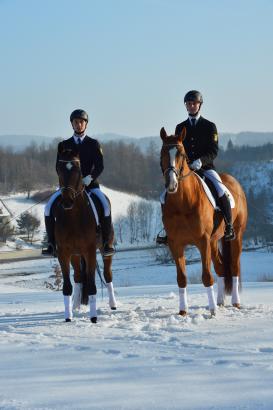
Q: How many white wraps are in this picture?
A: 8